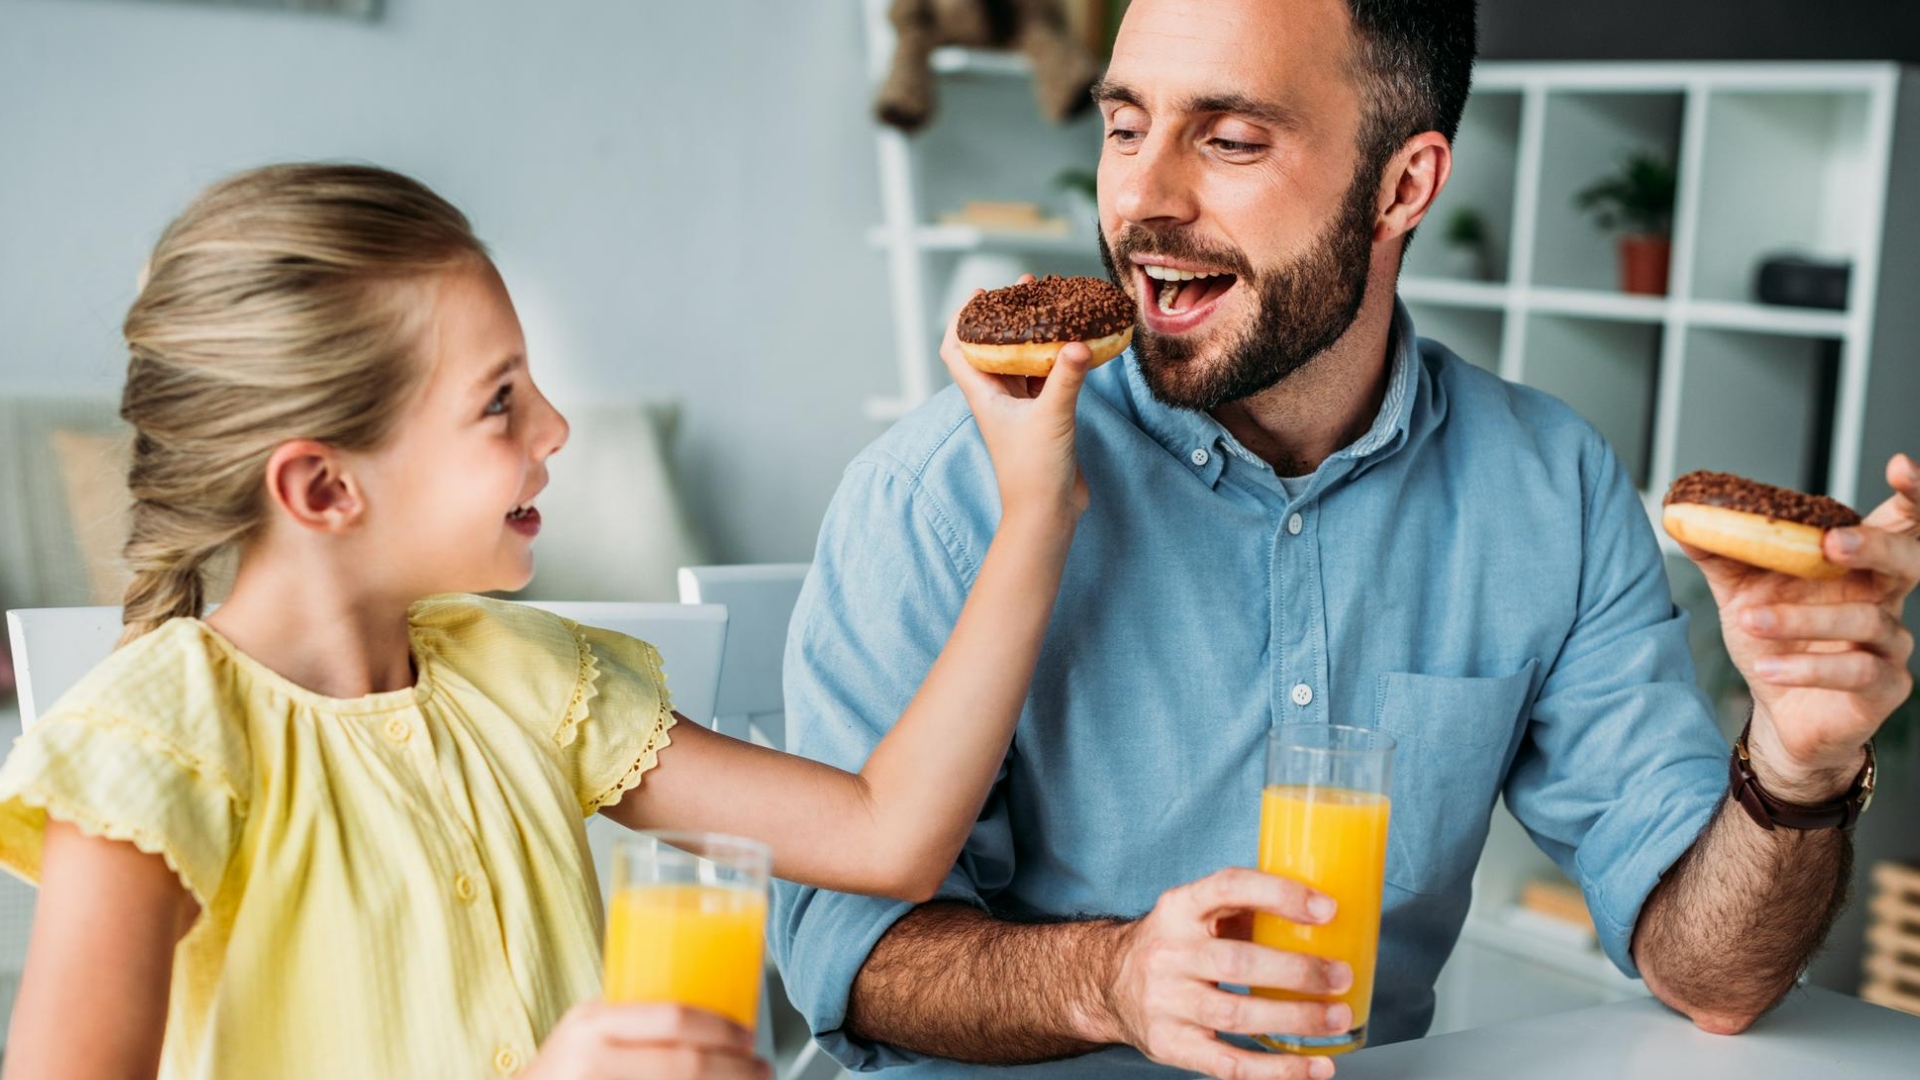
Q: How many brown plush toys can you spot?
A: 1